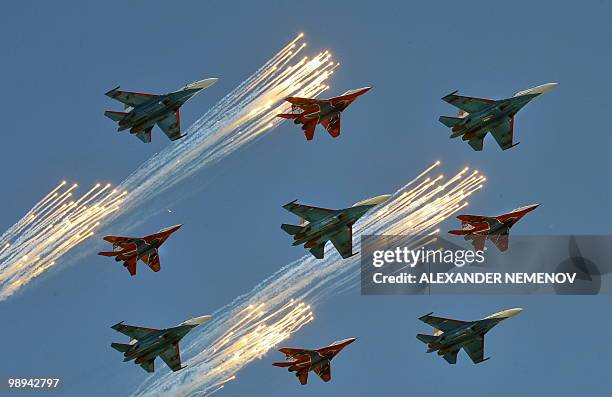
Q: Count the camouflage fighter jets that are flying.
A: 5